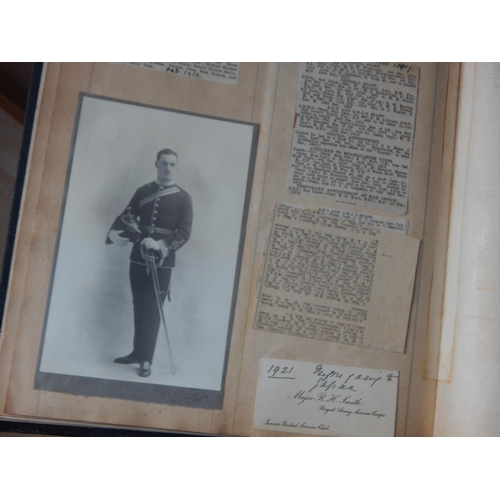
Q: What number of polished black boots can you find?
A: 2